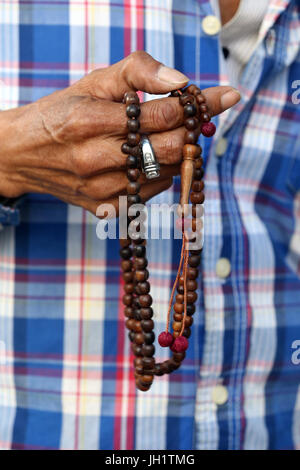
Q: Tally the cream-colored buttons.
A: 4